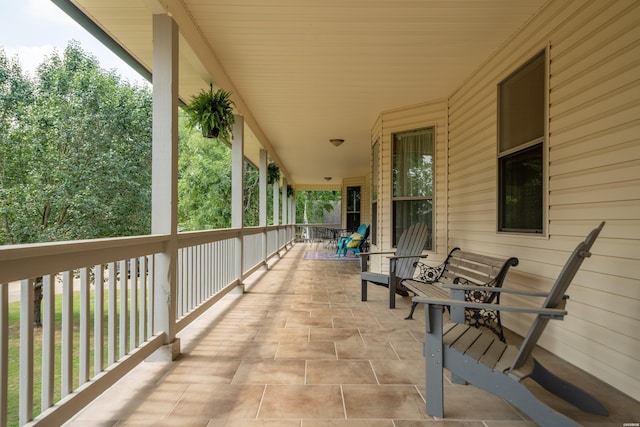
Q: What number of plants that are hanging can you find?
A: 3